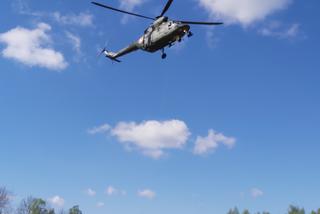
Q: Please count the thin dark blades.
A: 3